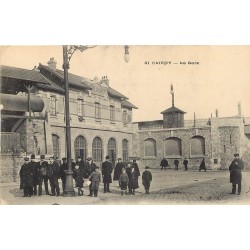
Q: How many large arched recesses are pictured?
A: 3